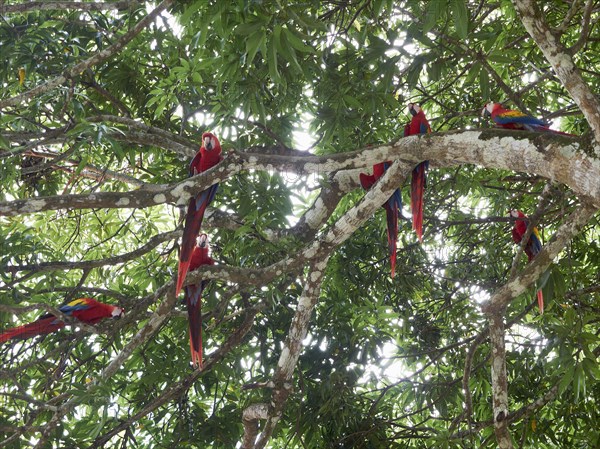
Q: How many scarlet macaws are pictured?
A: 7